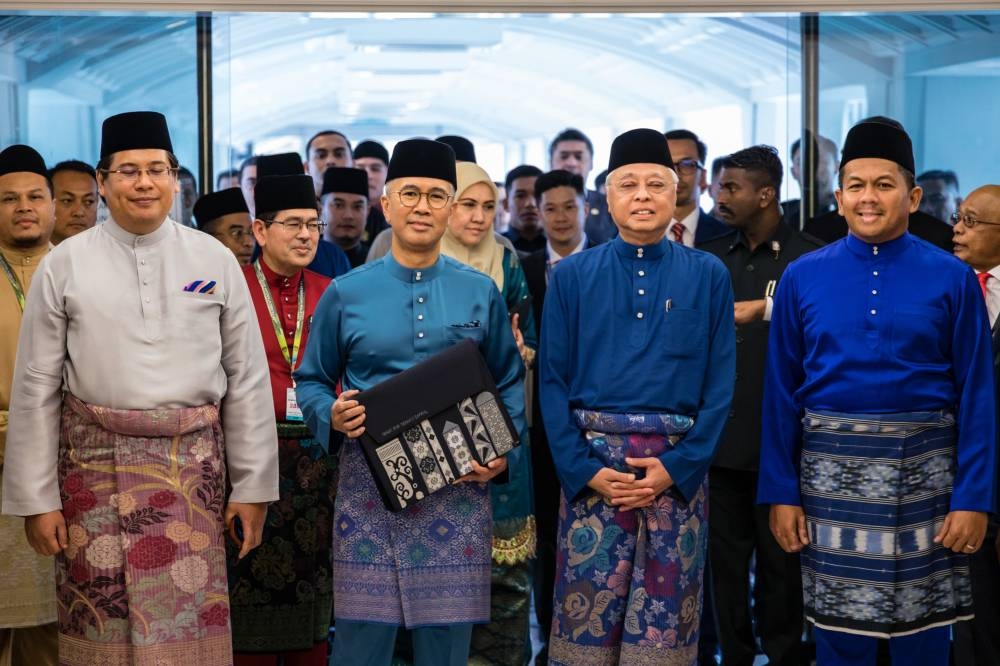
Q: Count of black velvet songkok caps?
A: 11